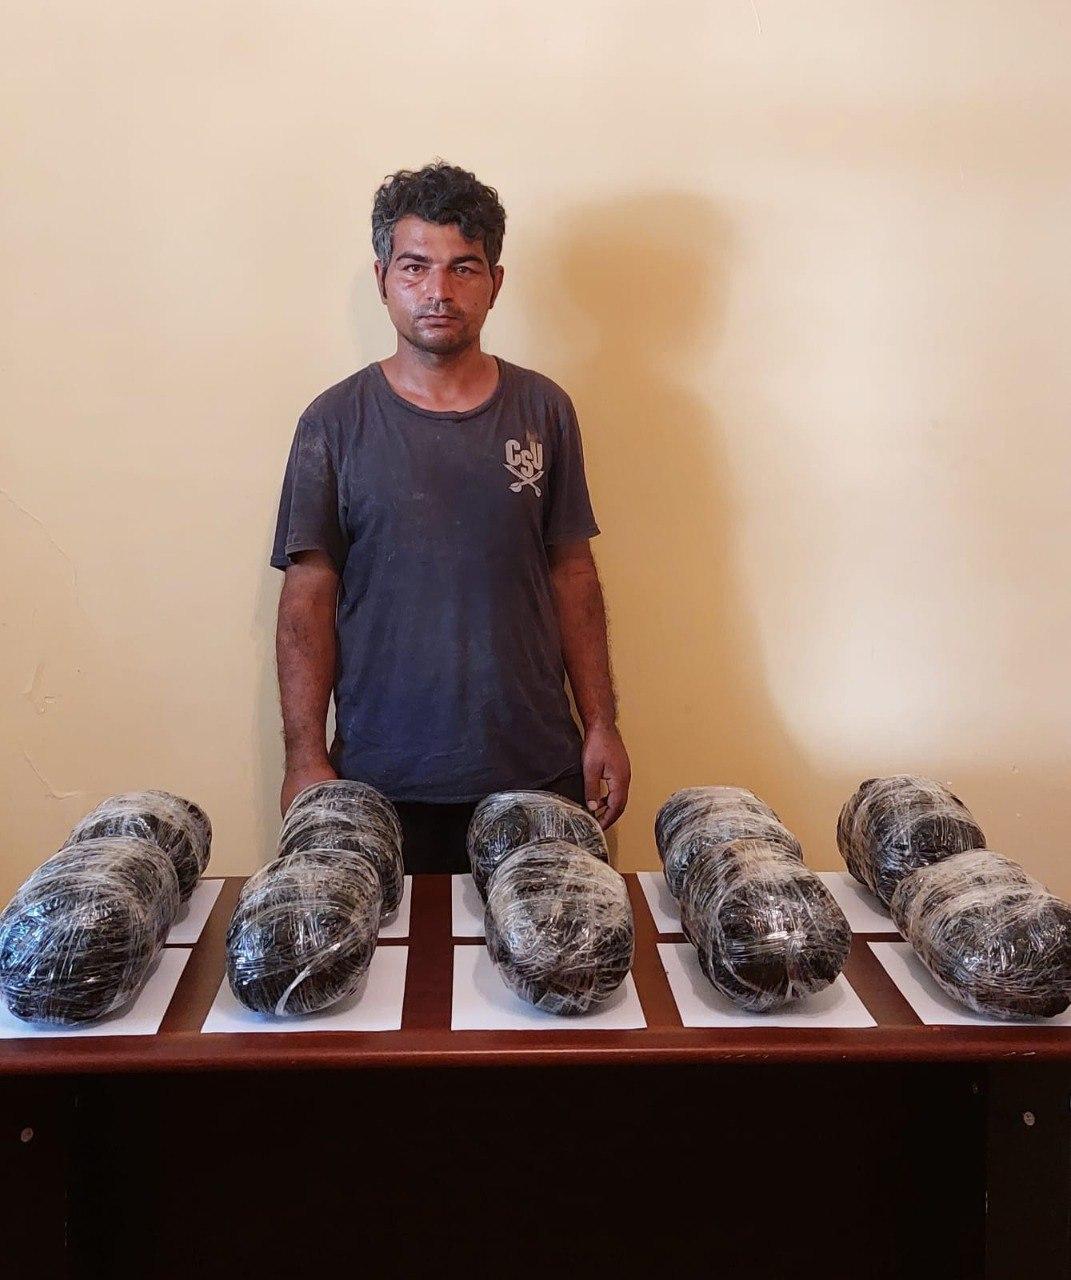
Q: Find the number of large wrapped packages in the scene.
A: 10